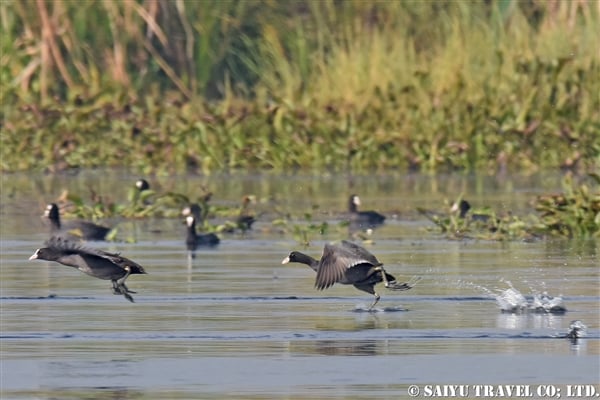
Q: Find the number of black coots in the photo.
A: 8